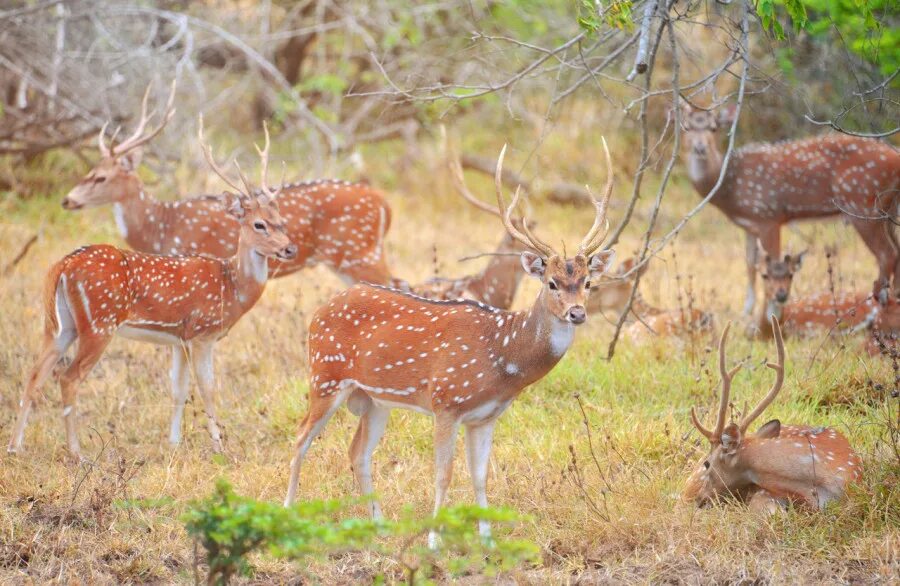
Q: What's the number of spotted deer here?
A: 8